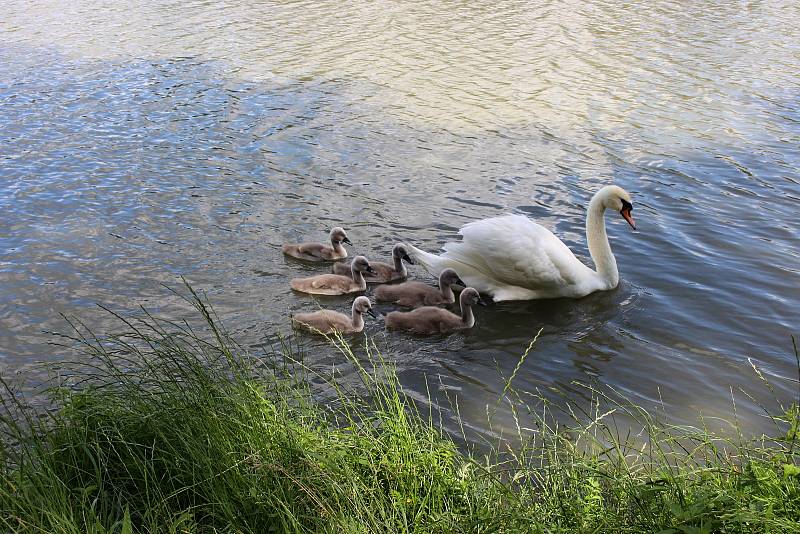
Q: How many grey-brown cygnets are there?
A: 6